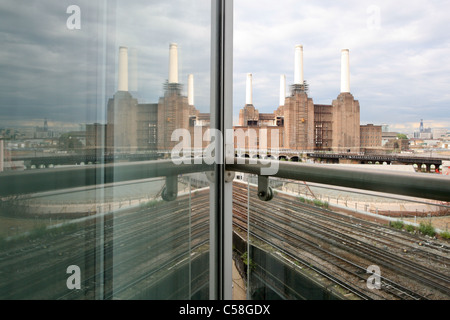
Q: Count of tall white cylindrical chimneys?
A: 7